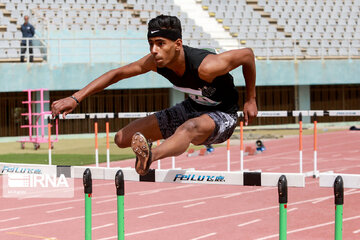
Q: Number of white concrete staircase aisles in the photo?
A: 1